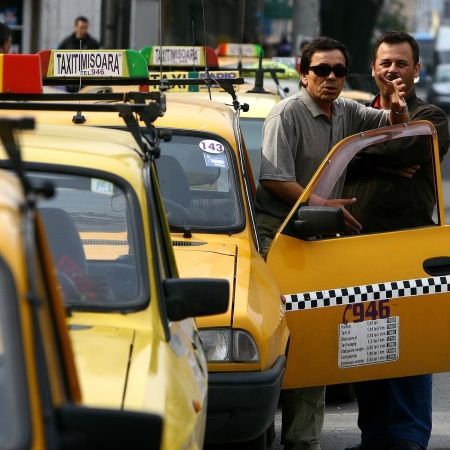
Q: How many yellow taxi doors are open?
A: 1